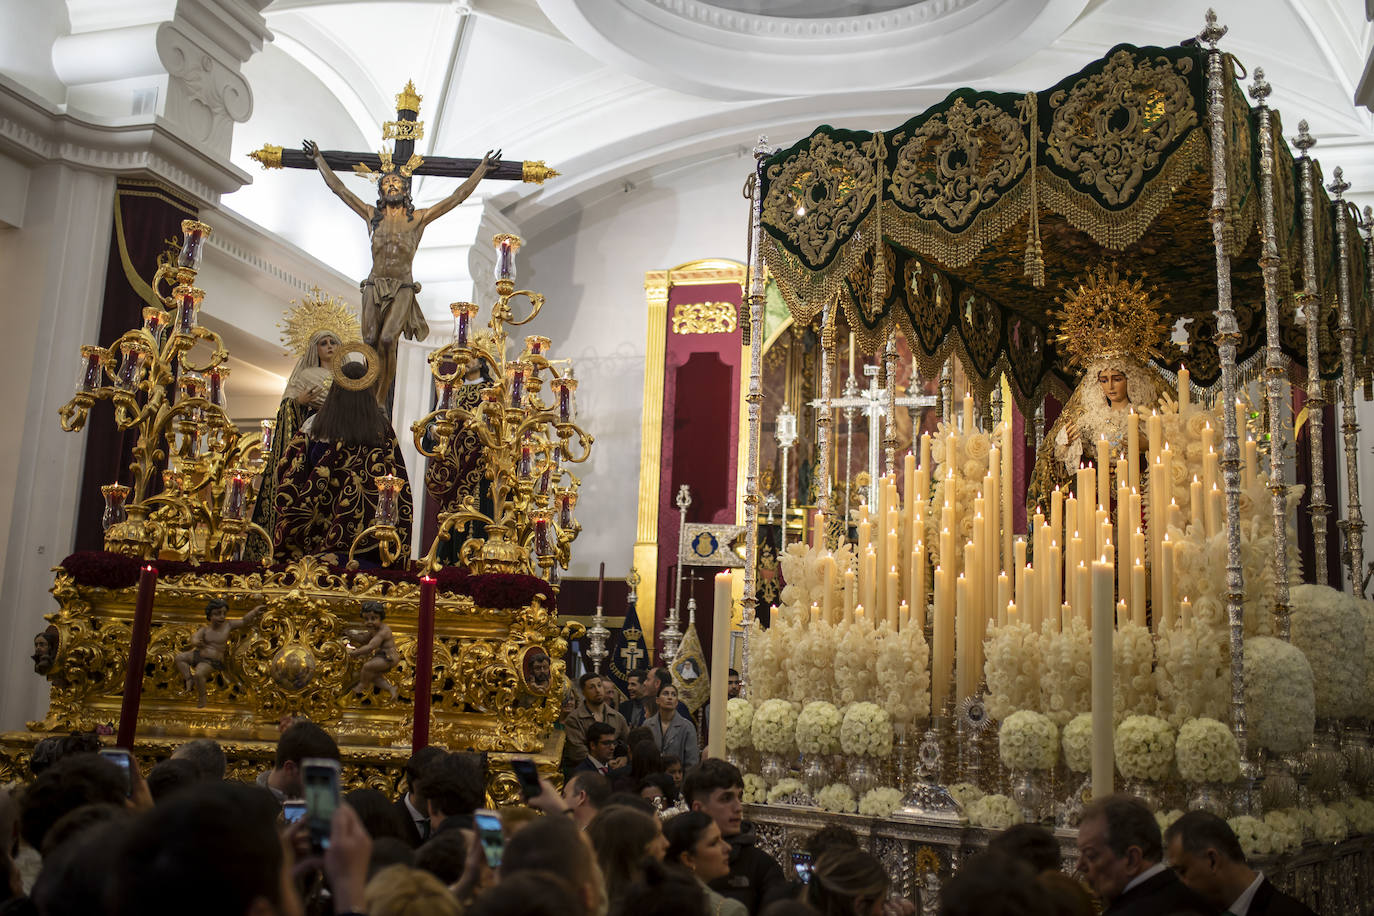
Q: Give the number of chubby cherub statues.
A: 2